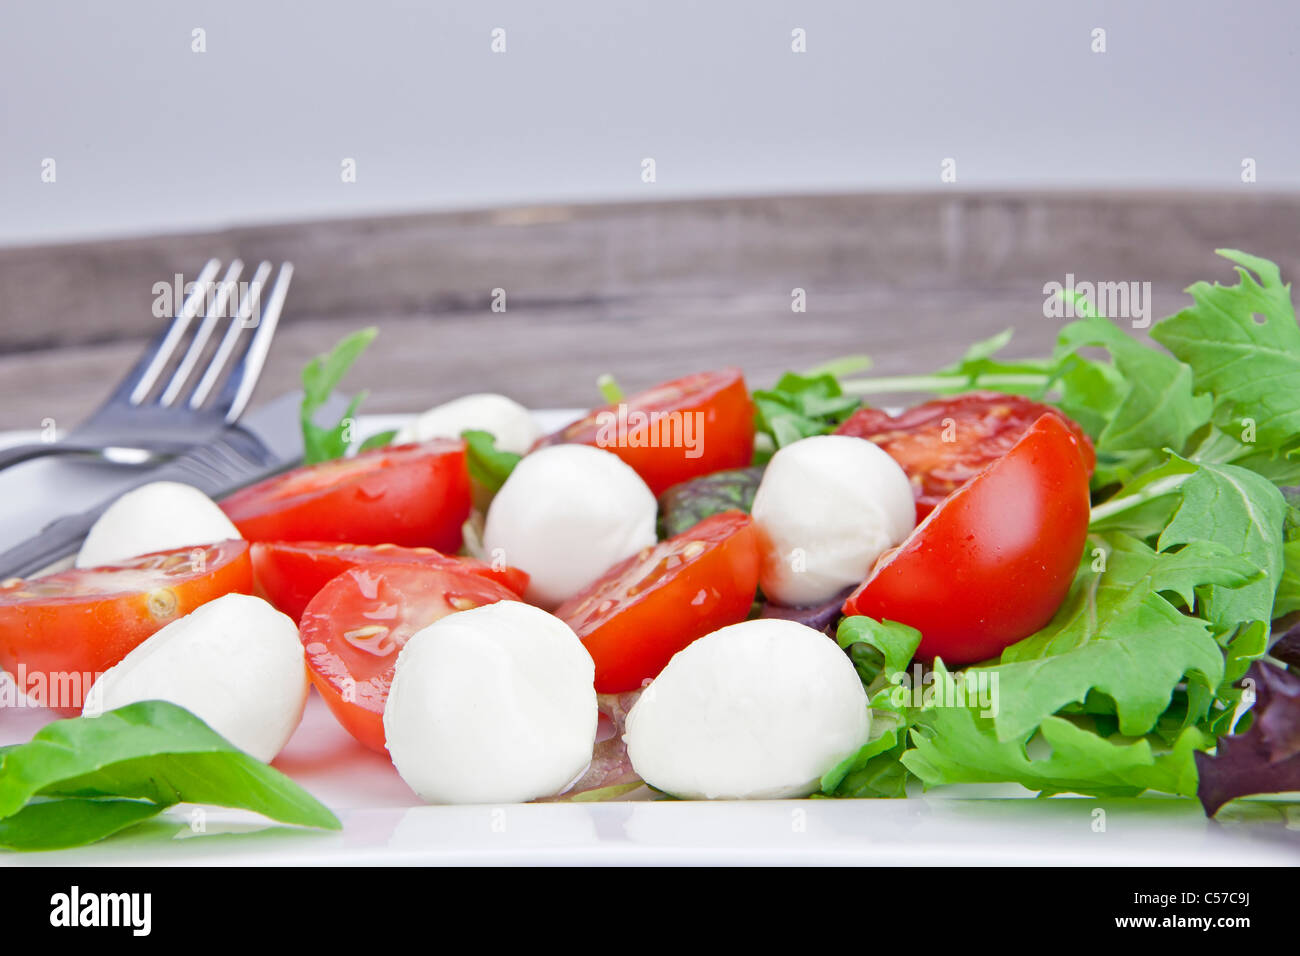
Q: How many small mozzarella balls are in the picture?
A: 7